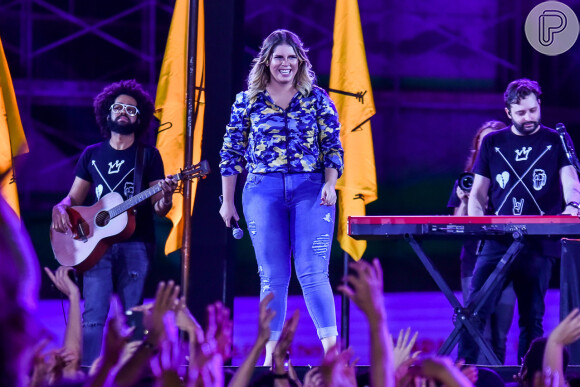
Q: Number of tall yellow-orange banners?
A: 3